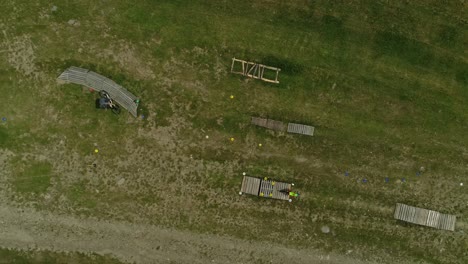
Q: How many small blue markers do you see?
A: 7